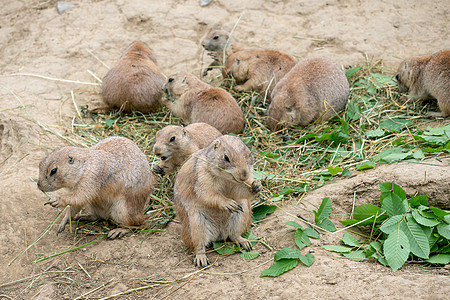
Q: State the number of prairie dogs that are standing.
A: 1